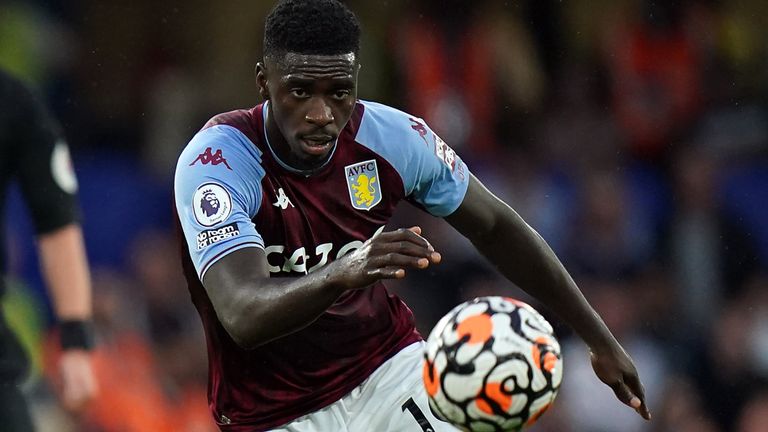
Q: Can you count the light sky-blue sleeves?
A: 2